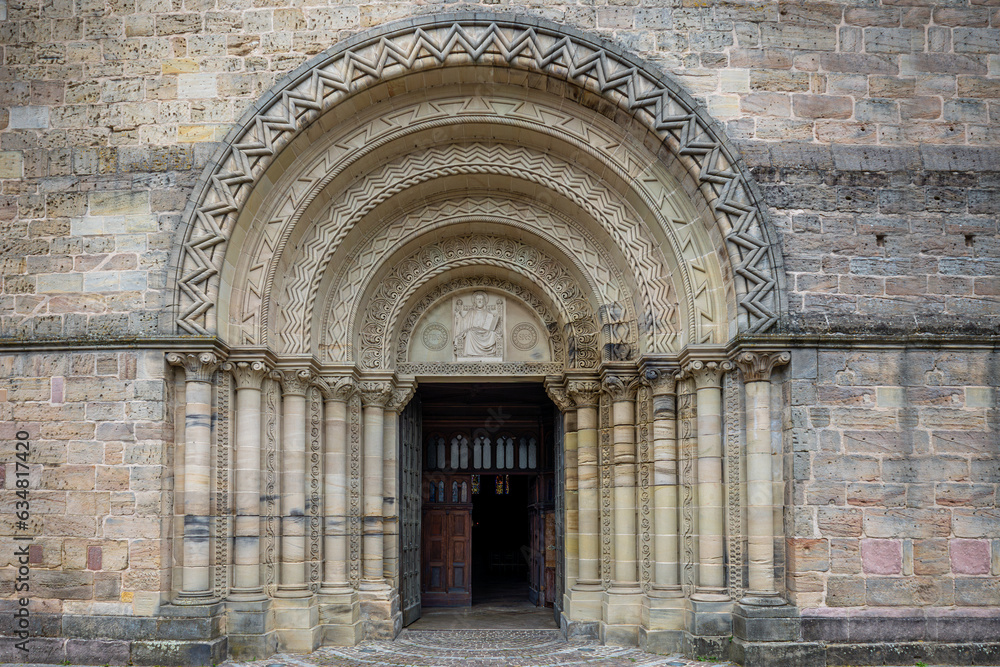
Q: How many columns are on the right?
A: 5